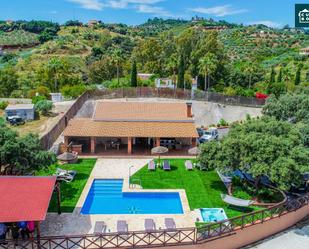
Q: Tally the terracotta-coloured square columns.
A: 5